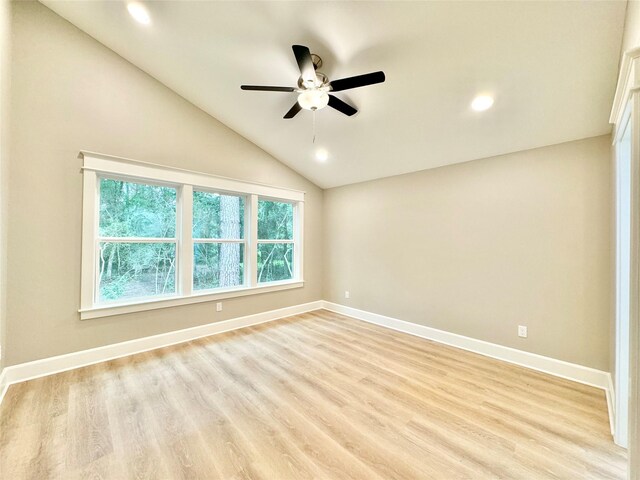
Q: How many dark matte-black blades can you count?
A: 5